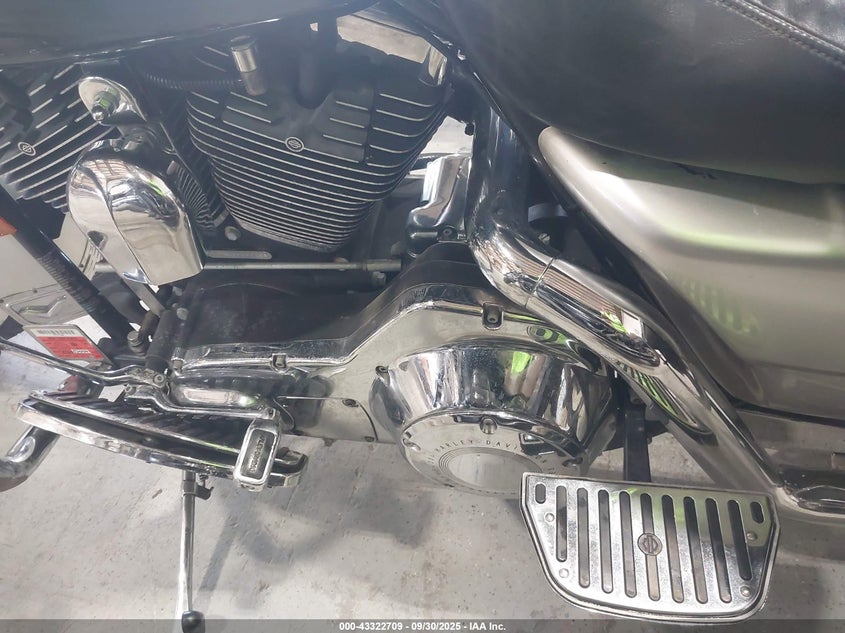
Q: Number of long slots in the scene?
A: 9